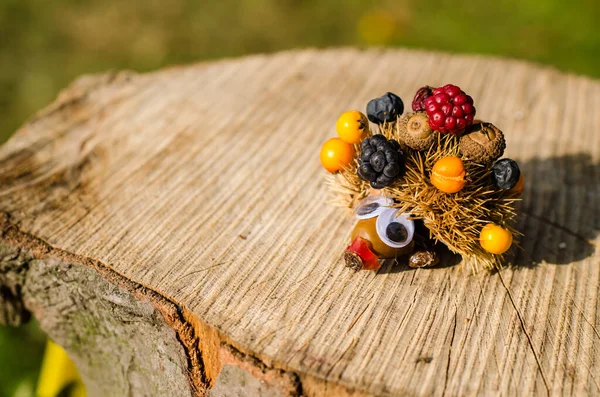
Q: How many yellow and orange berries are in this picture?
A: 5